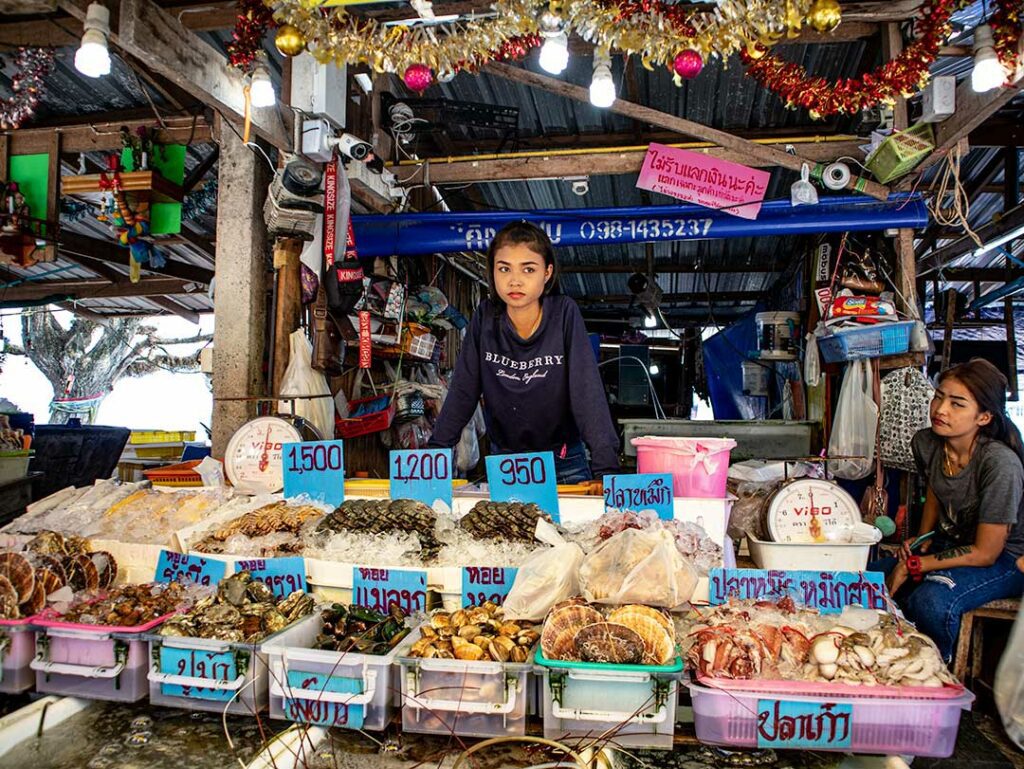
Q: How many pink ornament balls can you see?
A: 2